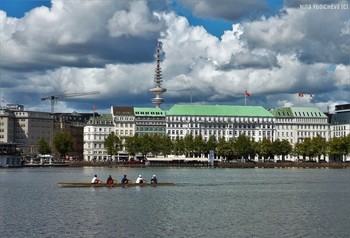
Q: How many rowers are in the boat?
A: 5